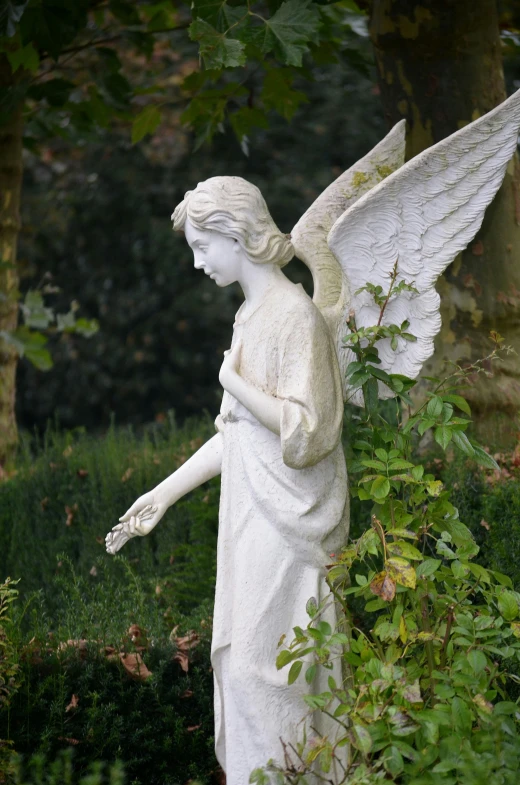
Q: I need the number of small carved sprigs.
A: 1